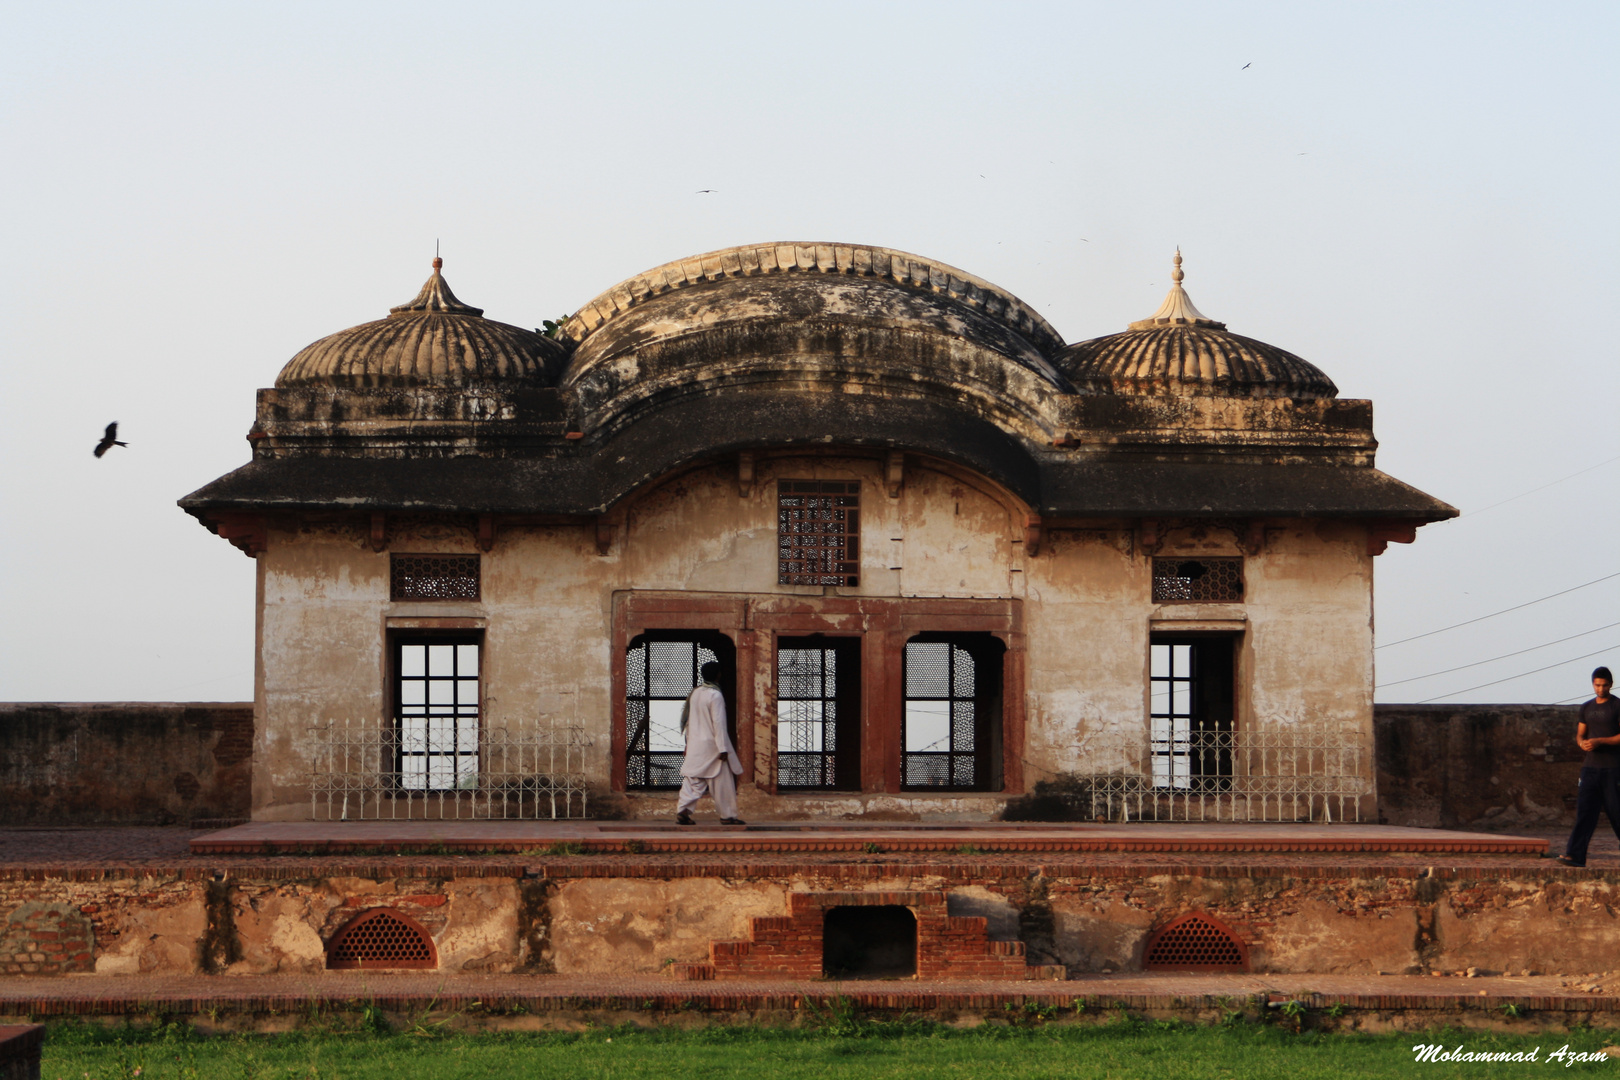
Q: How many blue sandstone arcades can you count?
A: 0